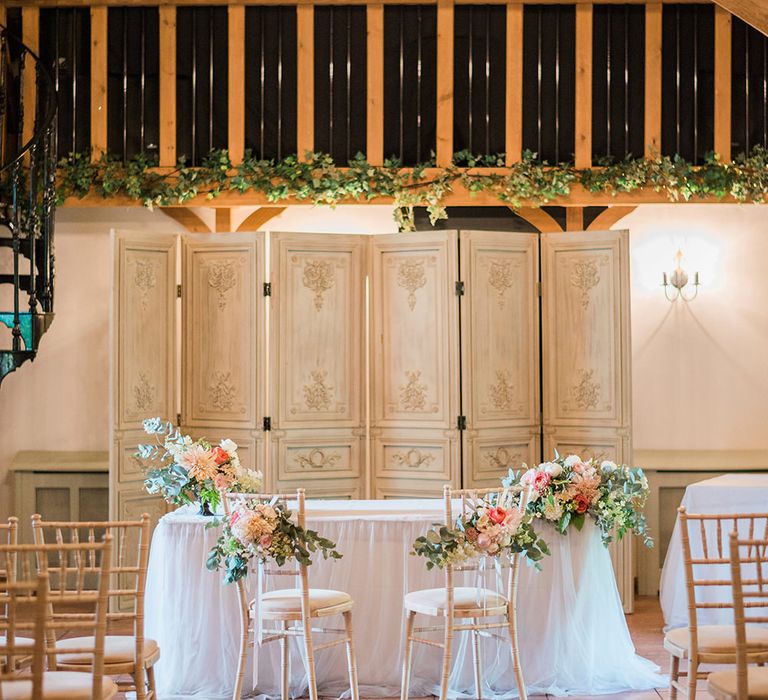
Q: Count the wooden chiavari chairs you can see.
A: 8